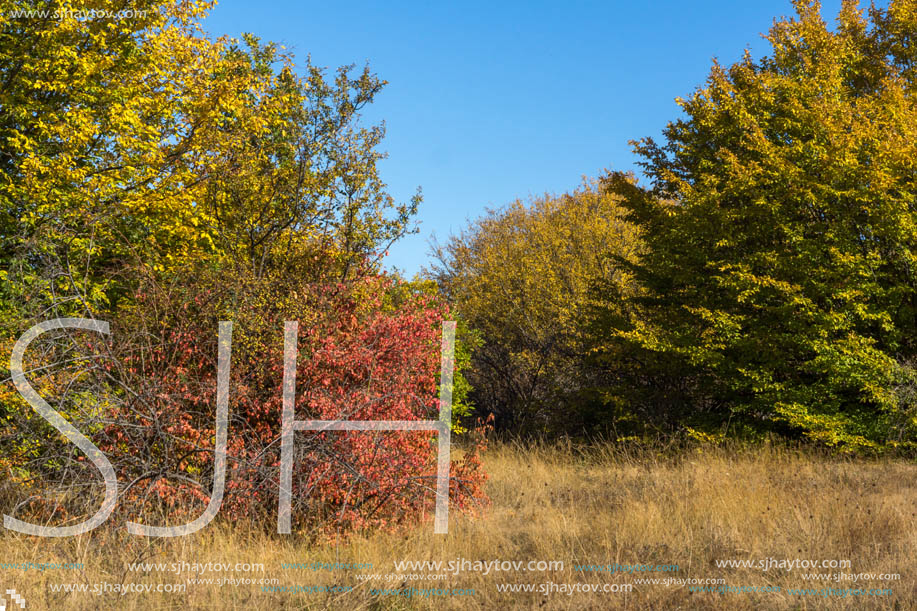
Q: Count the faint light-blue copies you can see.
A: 7